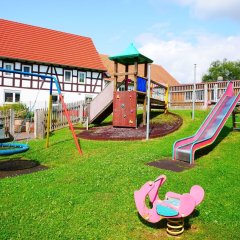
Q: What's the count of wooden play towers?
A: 1